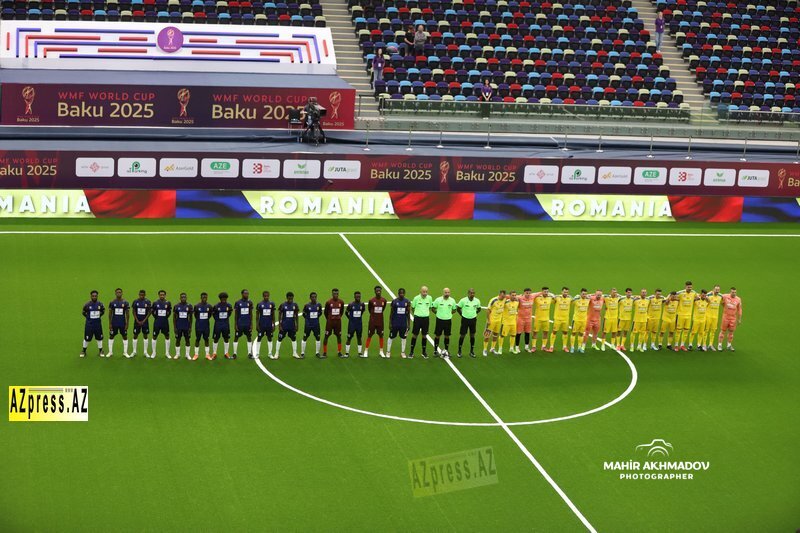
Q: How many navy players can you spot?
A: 13